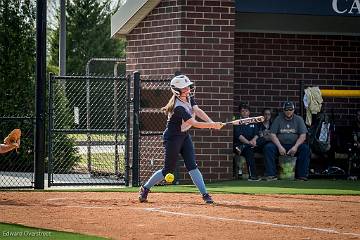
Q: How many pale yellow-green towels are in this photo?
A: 1